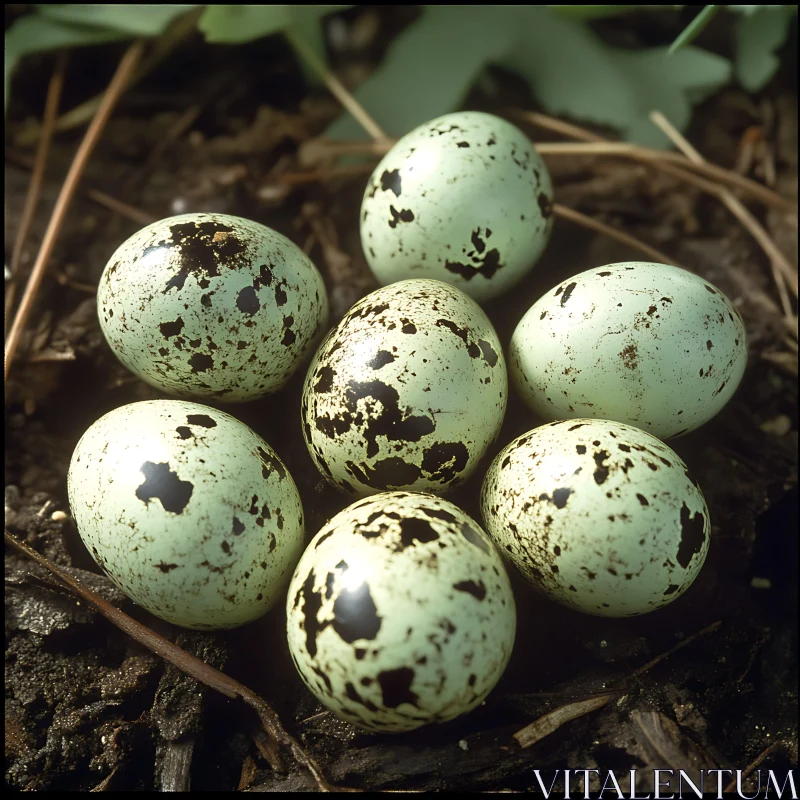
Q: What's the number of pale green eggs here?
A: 7